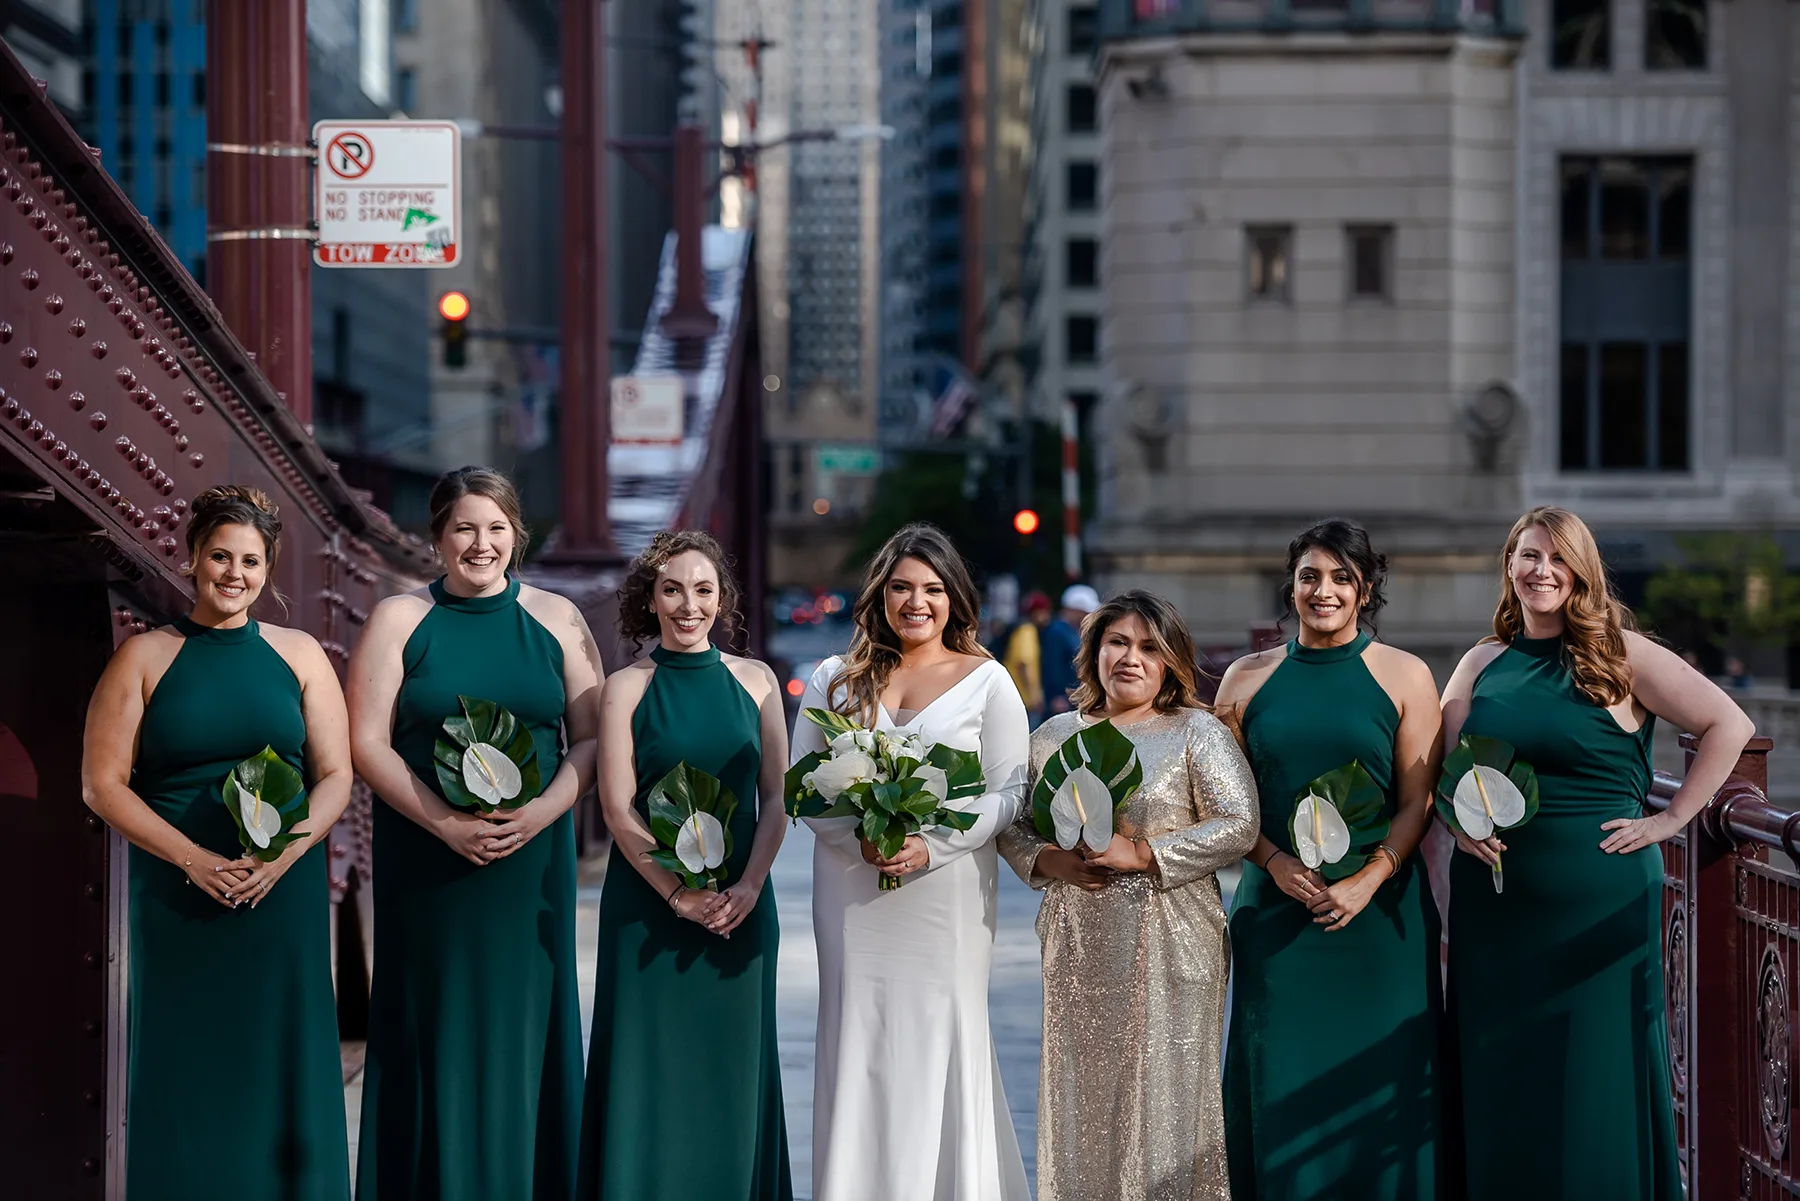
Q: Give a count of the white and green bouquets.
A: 7